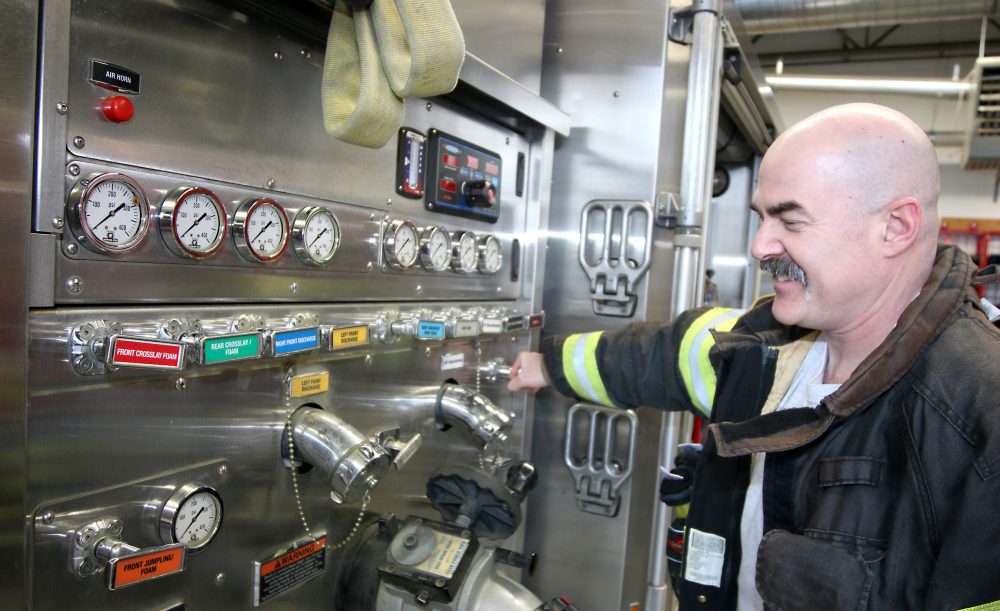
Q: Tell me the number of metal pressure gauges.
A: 9